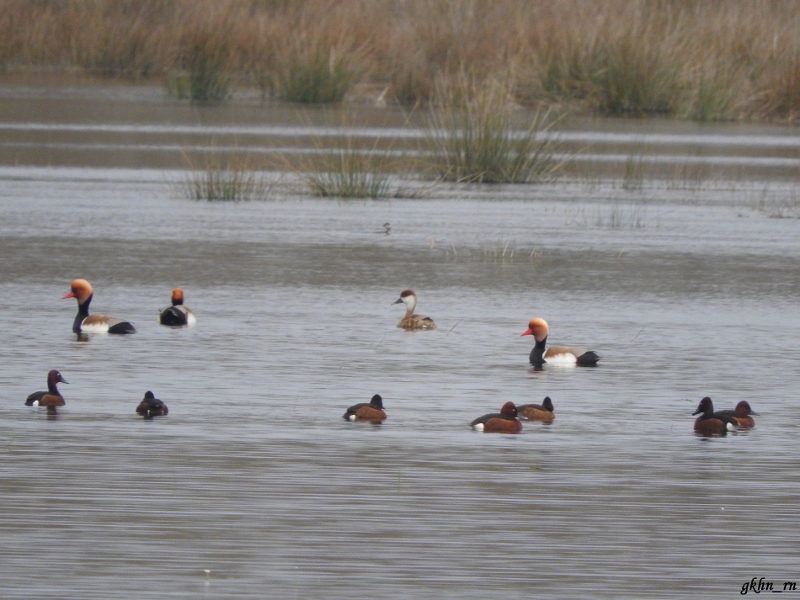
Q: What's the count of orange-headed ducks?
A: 3